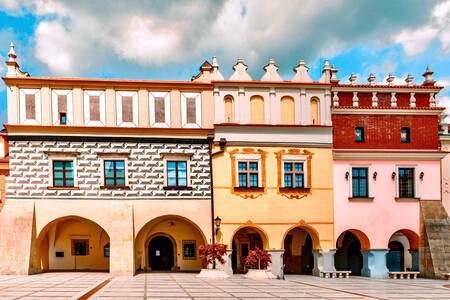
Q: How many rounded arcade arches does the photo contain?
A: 6